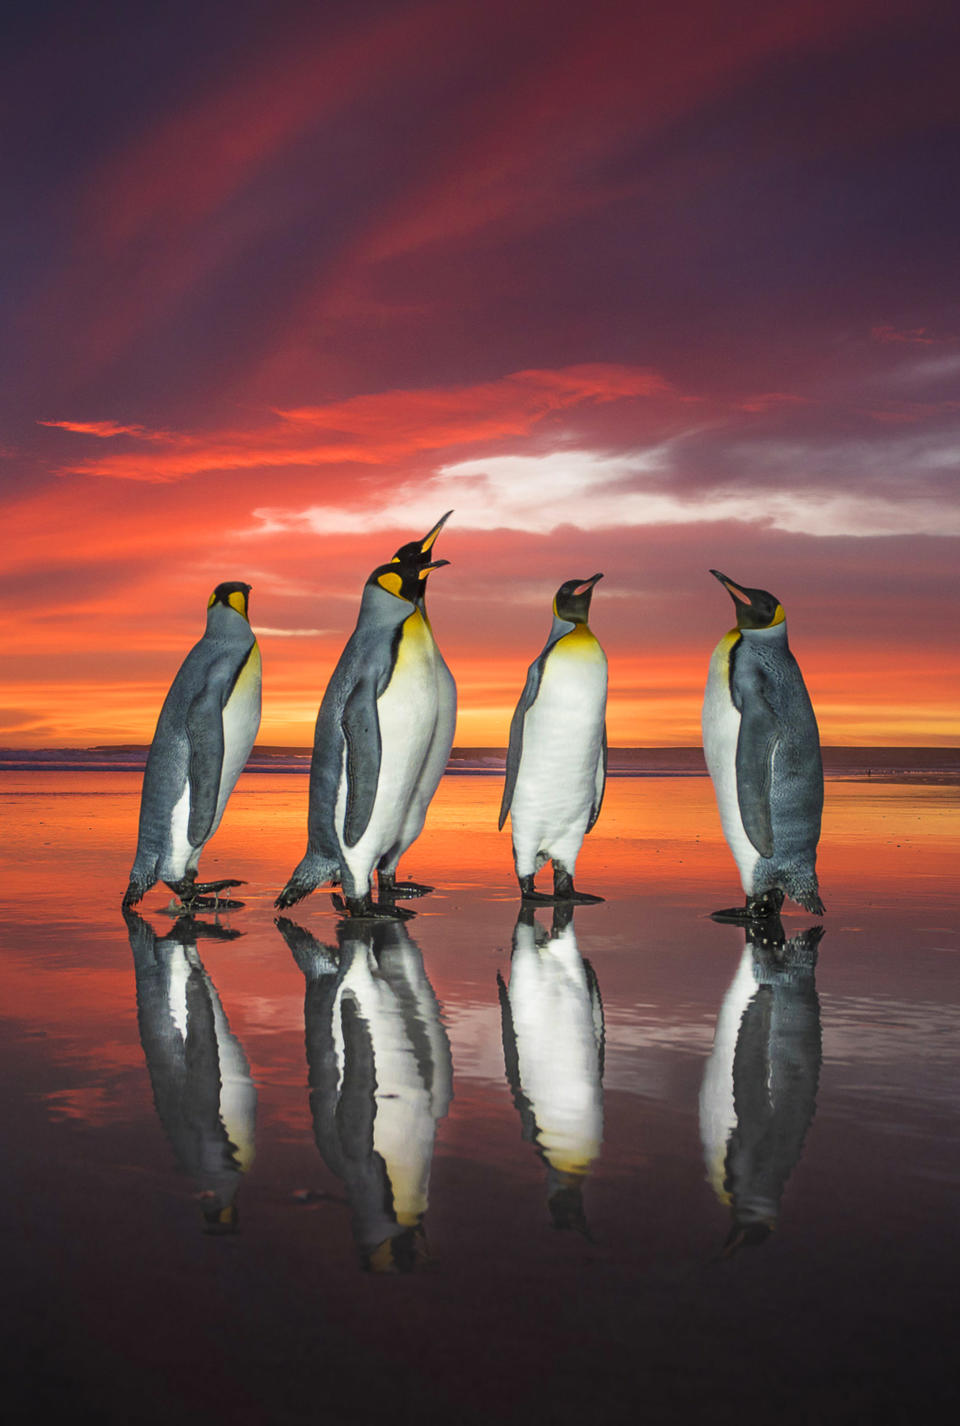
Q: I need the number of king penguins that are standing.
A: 5